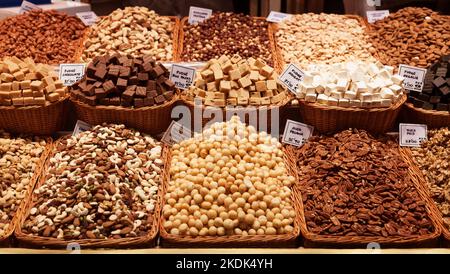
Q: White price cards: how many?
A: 13